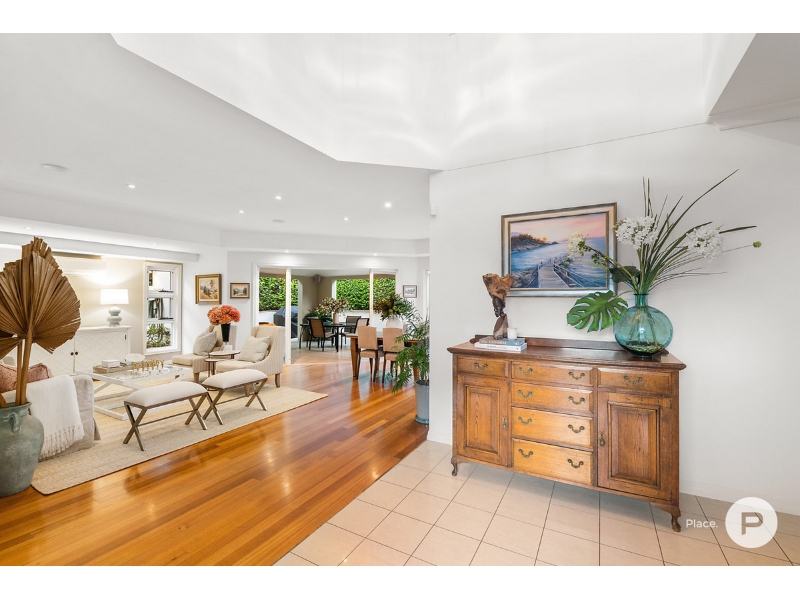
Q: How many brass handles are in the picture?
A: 12